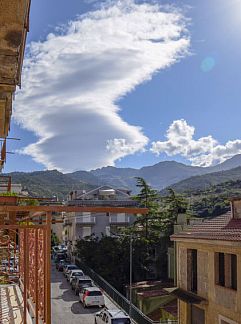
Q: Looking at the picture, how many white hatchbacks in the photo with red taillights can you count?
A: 1